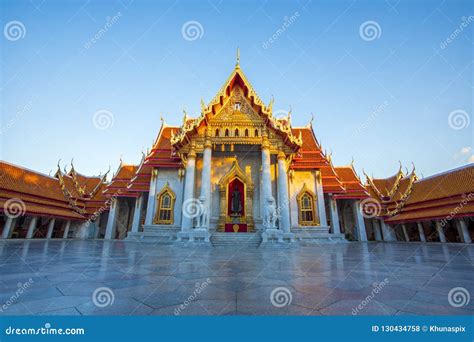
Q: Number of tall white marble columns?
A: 4